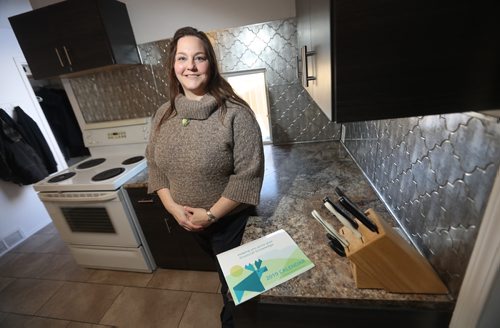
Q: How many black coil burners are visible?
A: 4